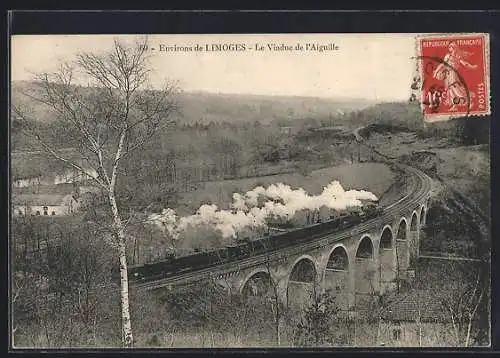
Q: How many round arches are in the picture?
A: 8